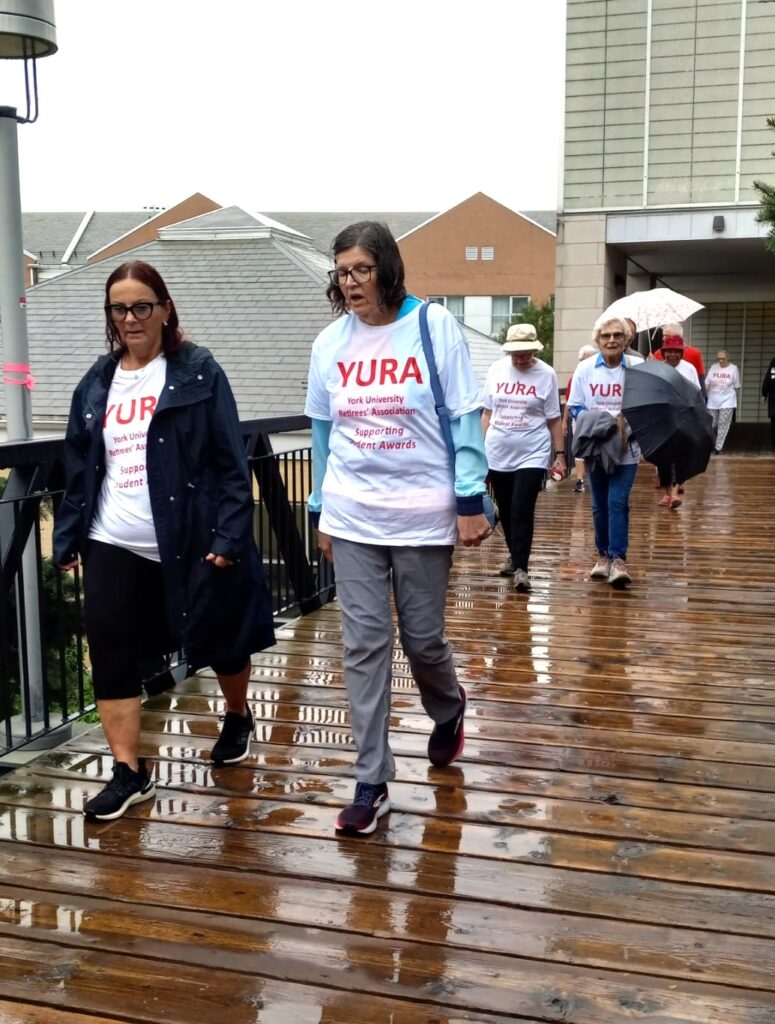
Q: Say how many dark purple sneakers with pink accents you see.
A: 2